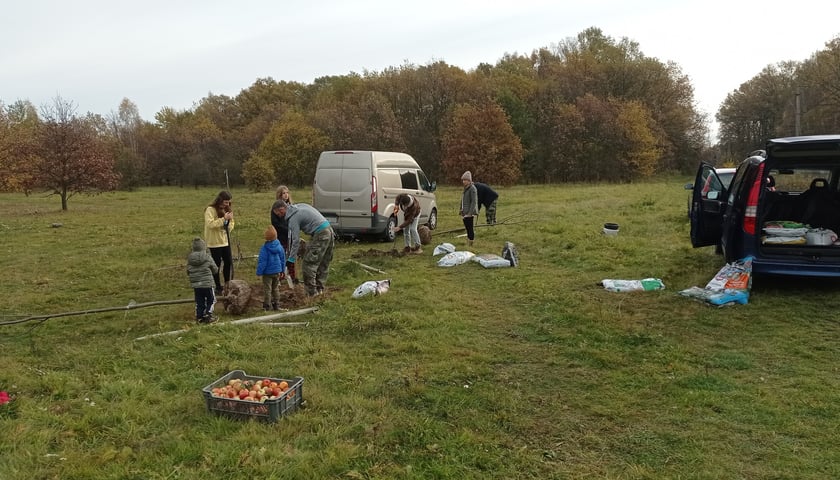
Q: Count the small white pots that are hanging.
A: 0